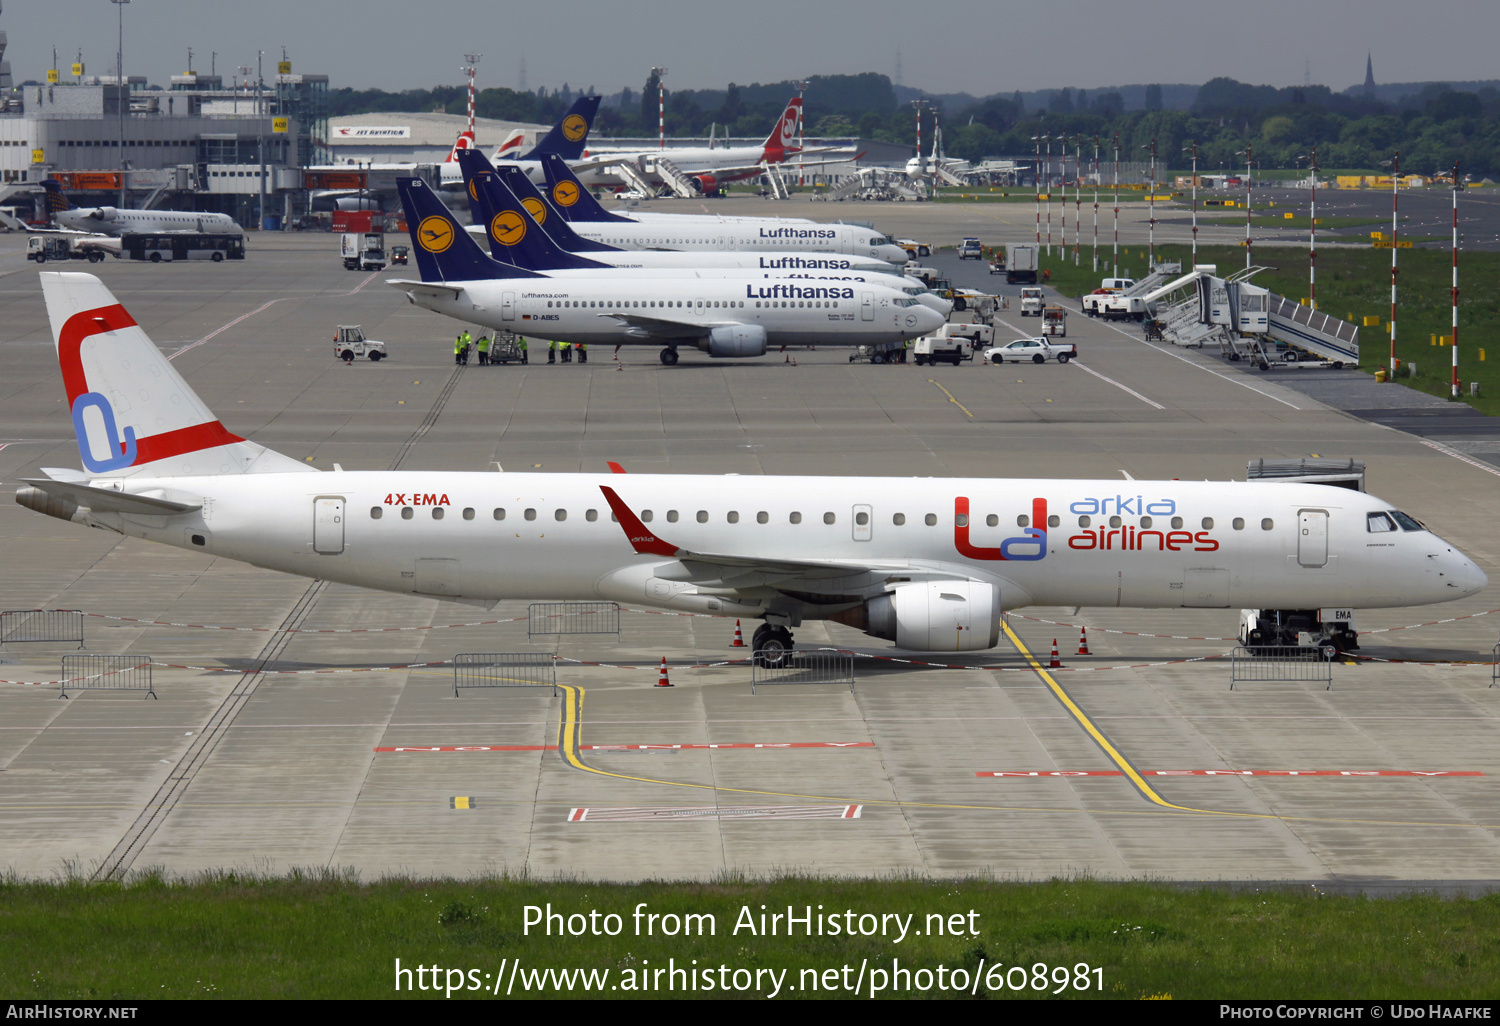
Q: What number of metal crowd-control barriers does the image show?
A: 7